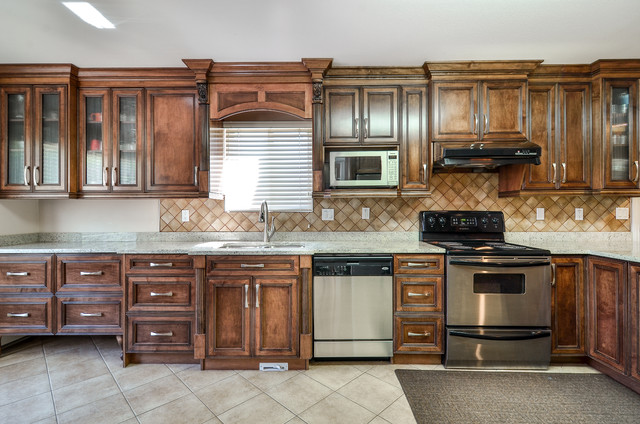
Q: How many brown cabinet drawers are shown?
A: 11